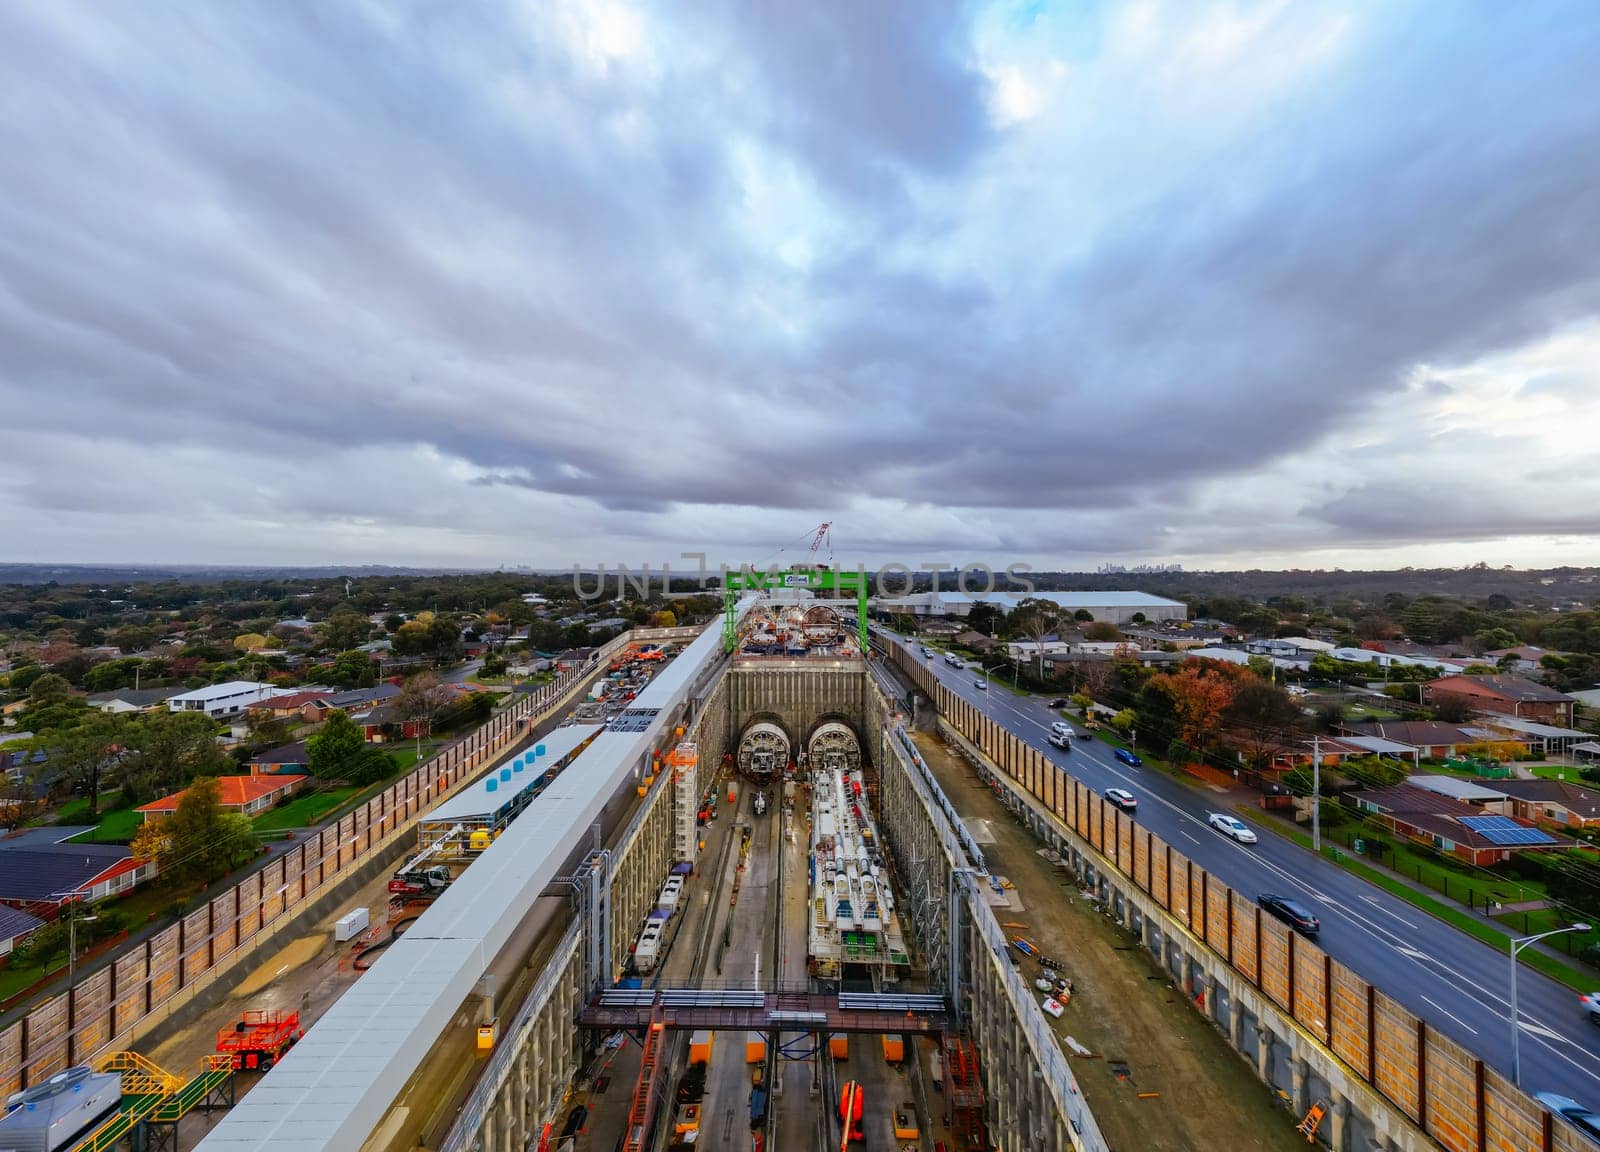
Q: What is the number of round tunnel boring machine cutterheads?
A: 2